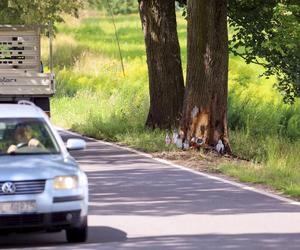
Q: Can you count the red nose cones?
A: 0